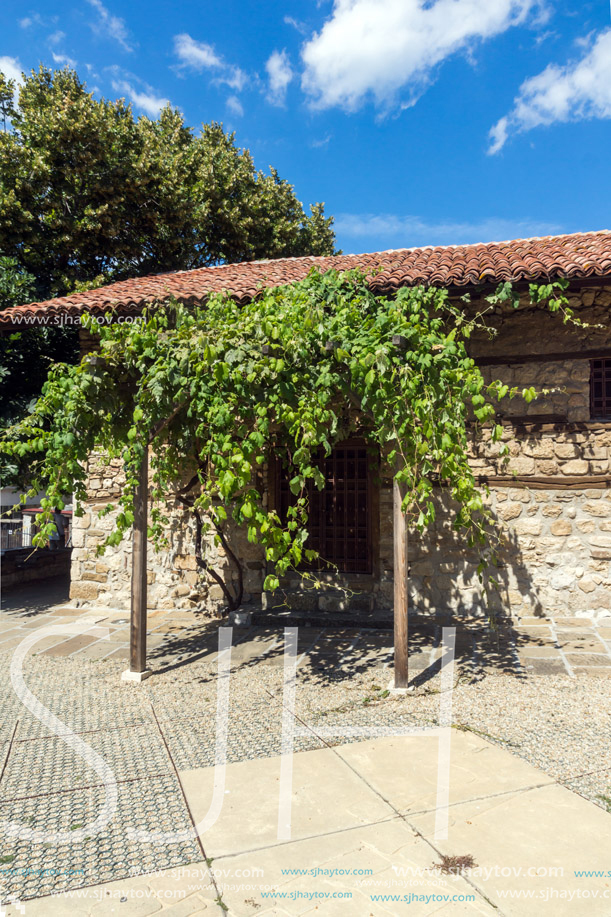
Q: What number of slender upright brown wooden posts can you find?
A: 2